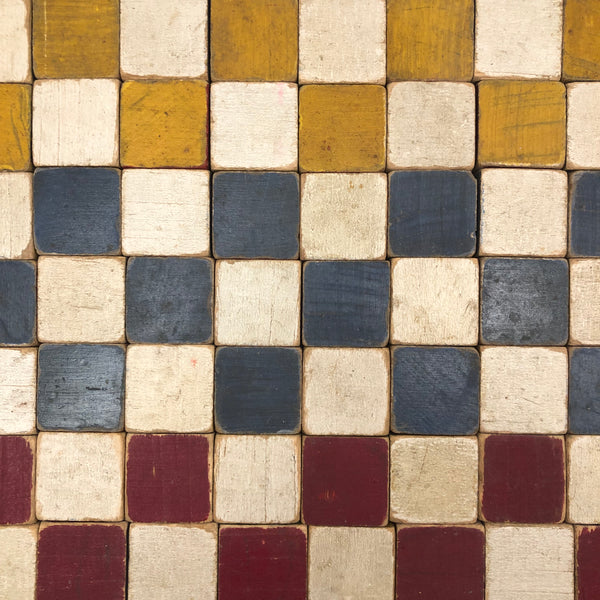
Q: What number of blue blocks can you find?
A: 12